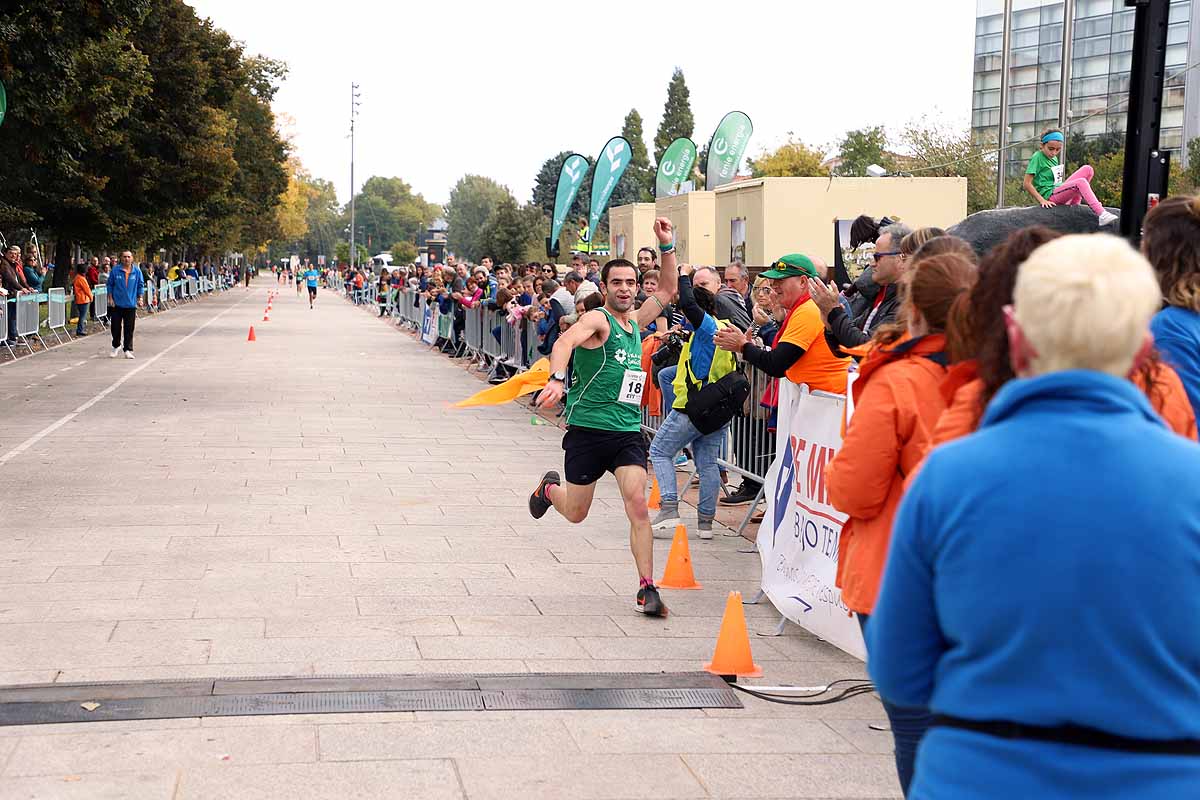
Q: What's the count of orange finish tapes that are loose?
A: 1